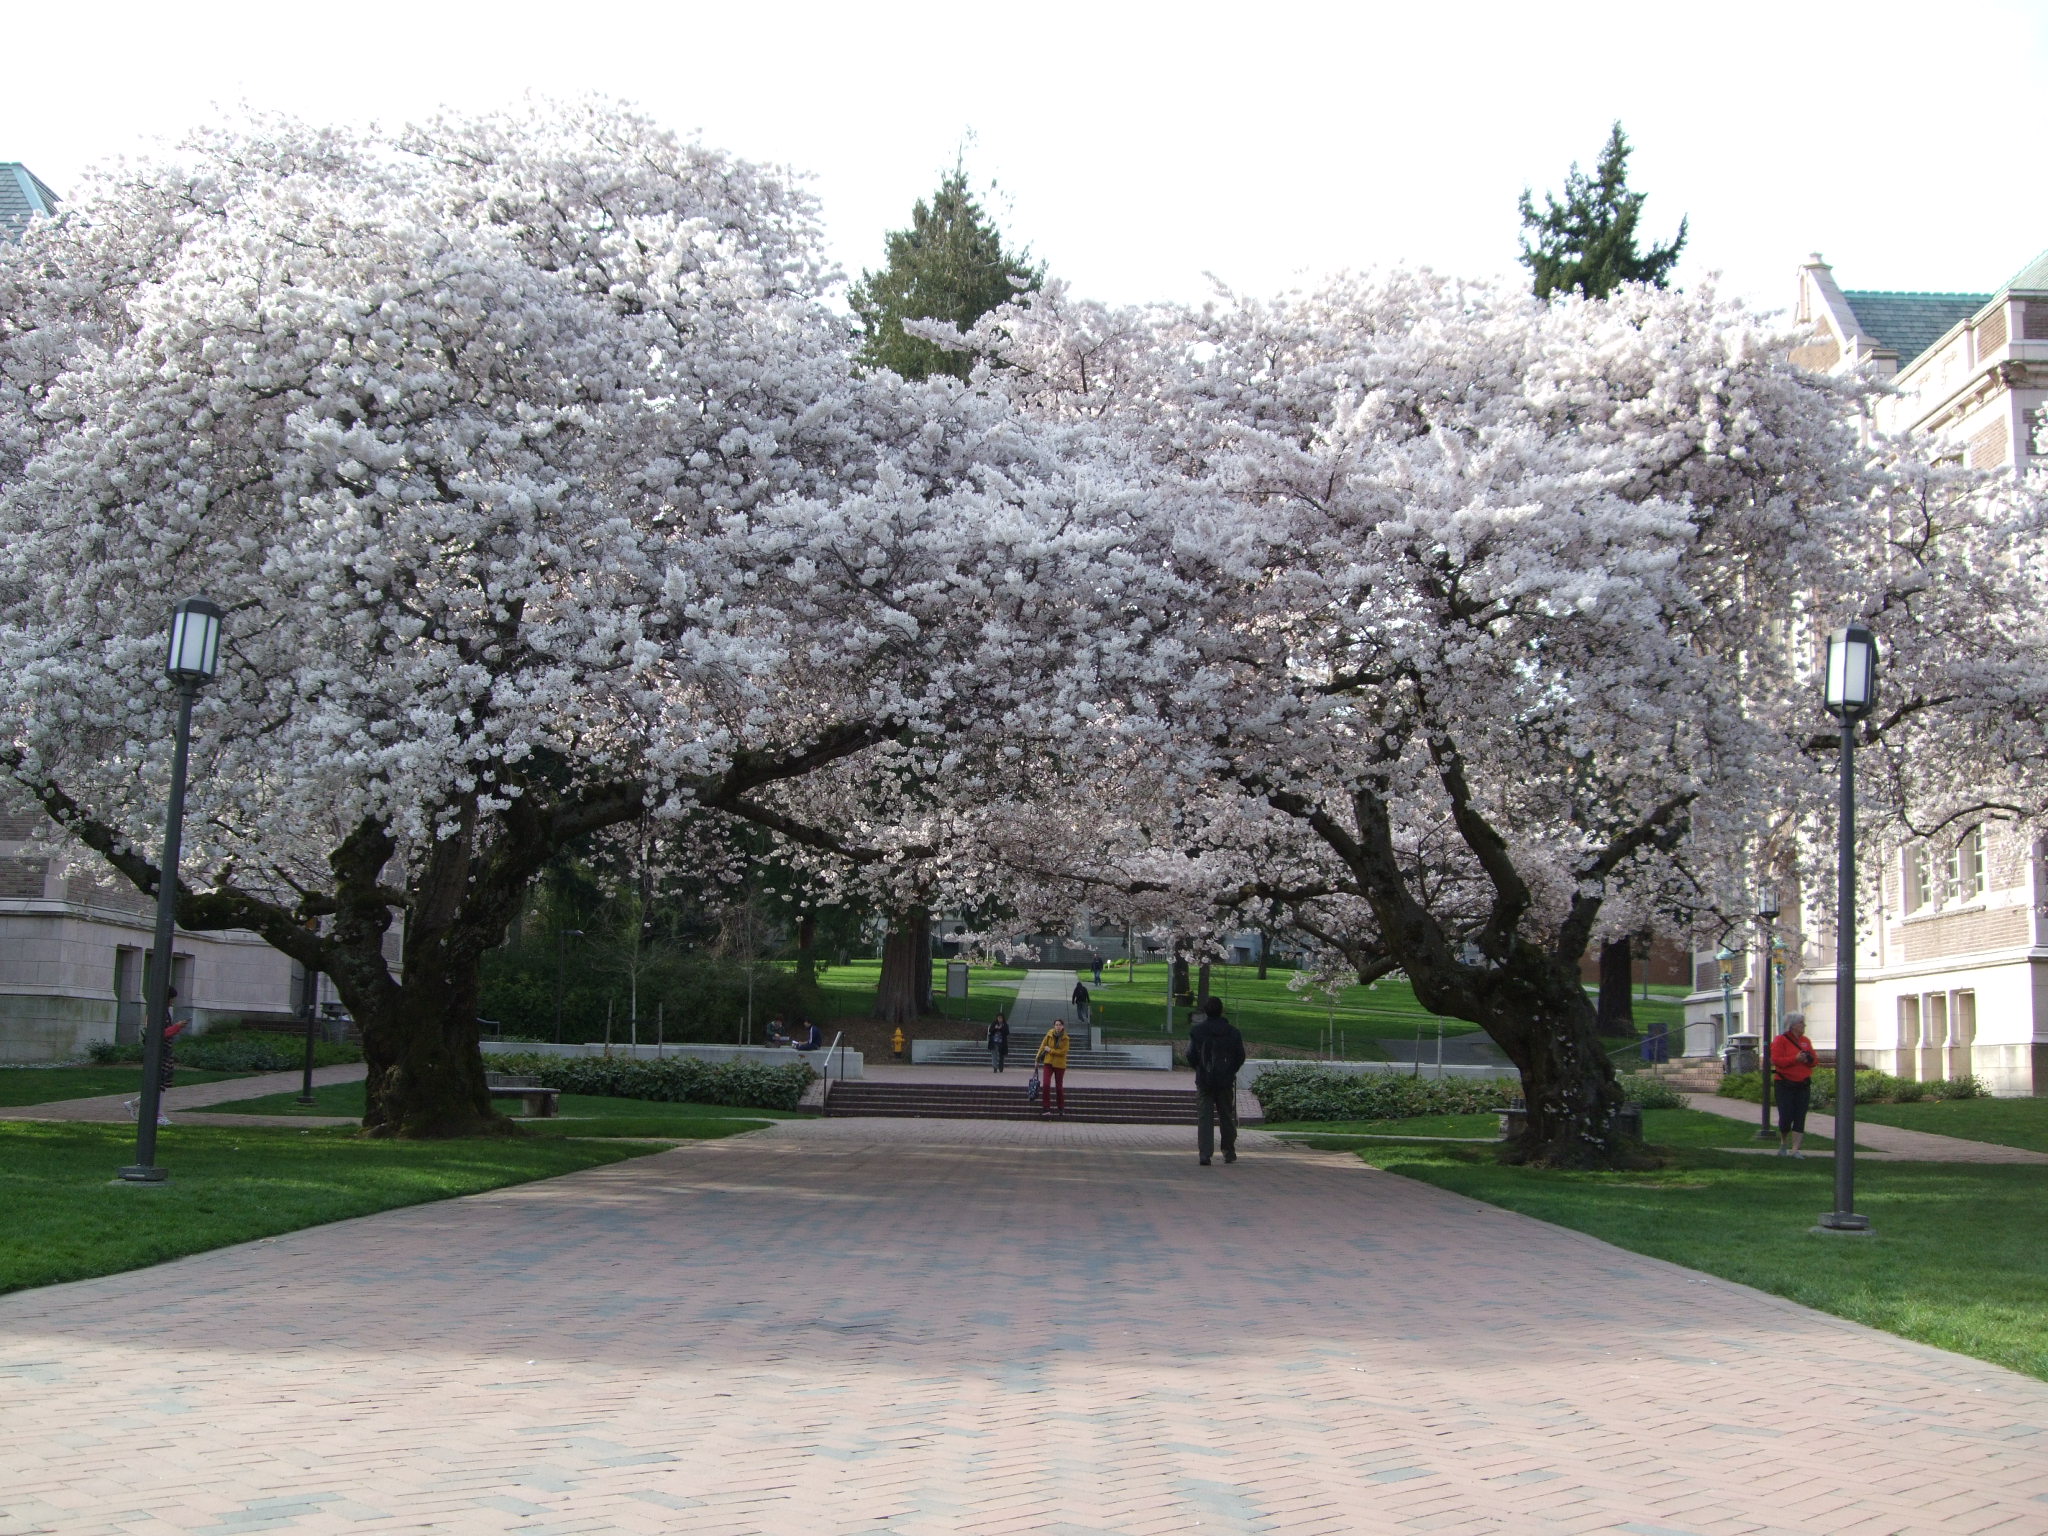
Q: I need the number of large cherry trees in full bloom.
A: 2